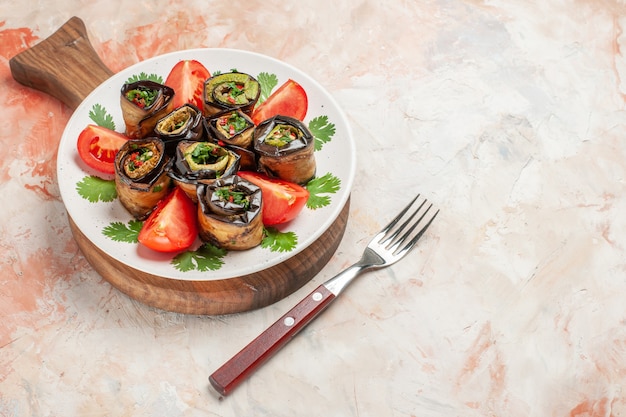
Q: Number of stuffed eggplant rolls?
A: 8